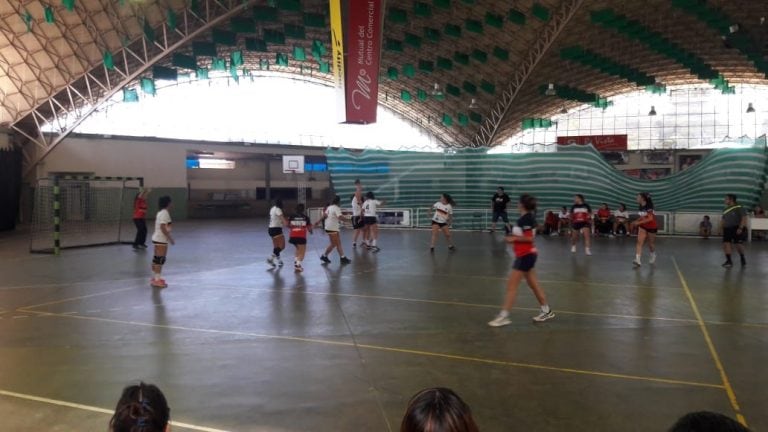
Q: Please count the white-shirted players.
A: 6